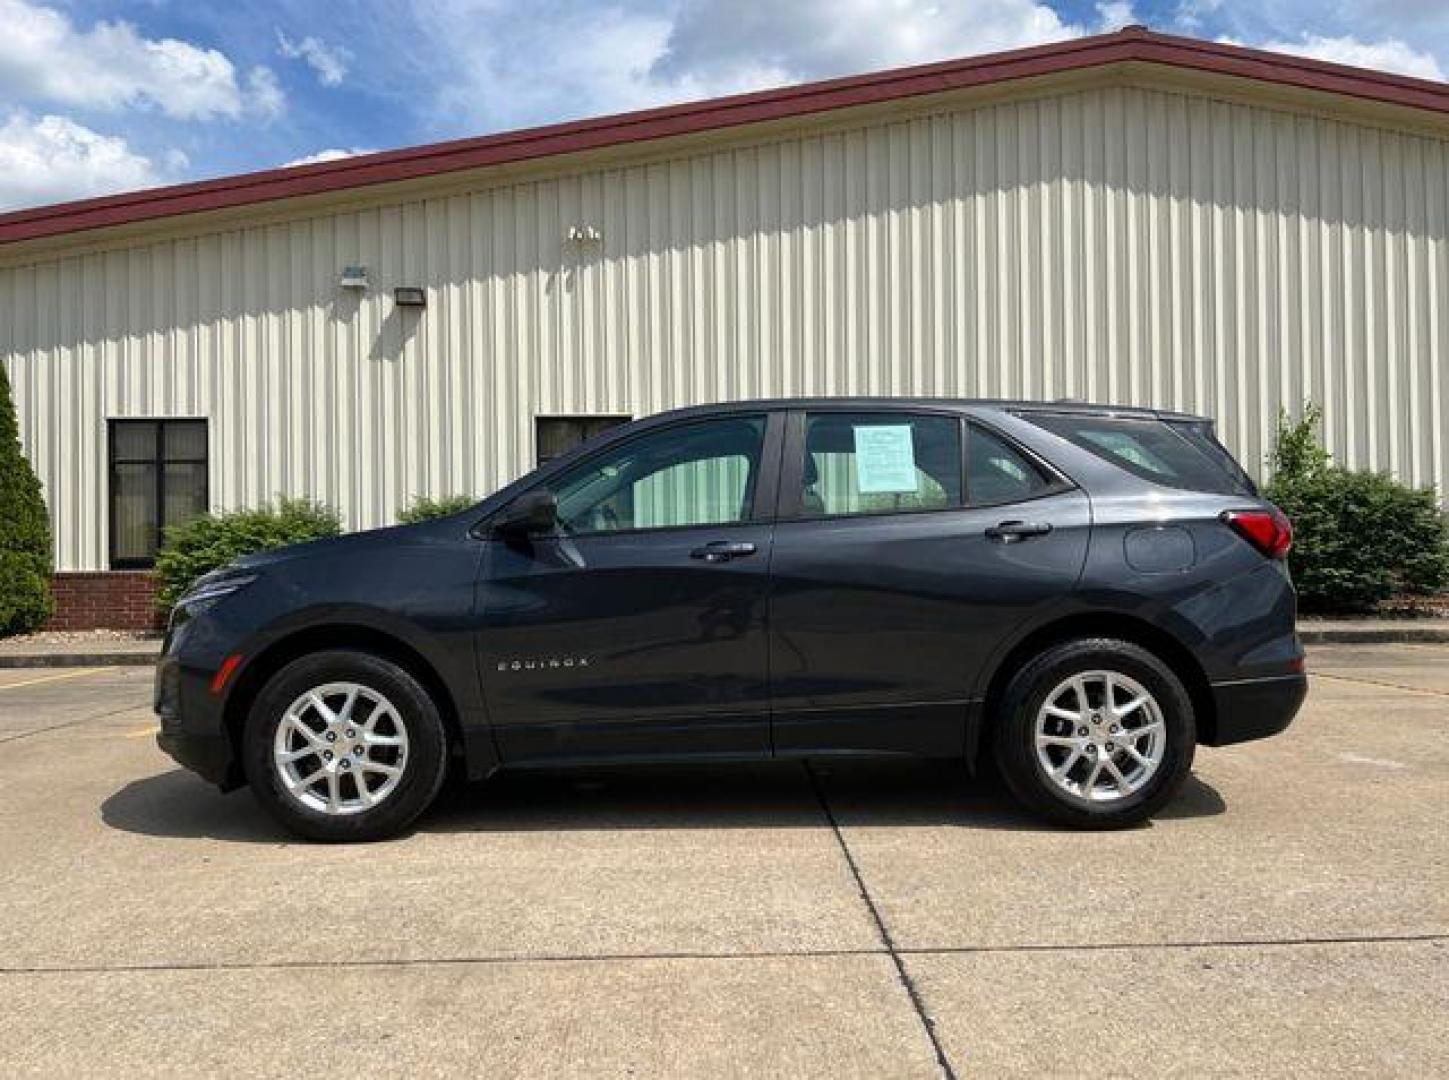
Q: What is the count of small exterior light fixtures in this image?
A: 3